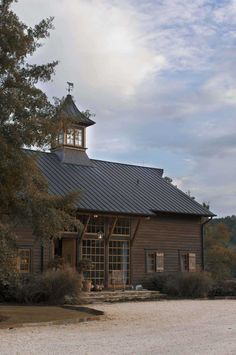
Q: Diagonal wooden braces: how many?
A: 3